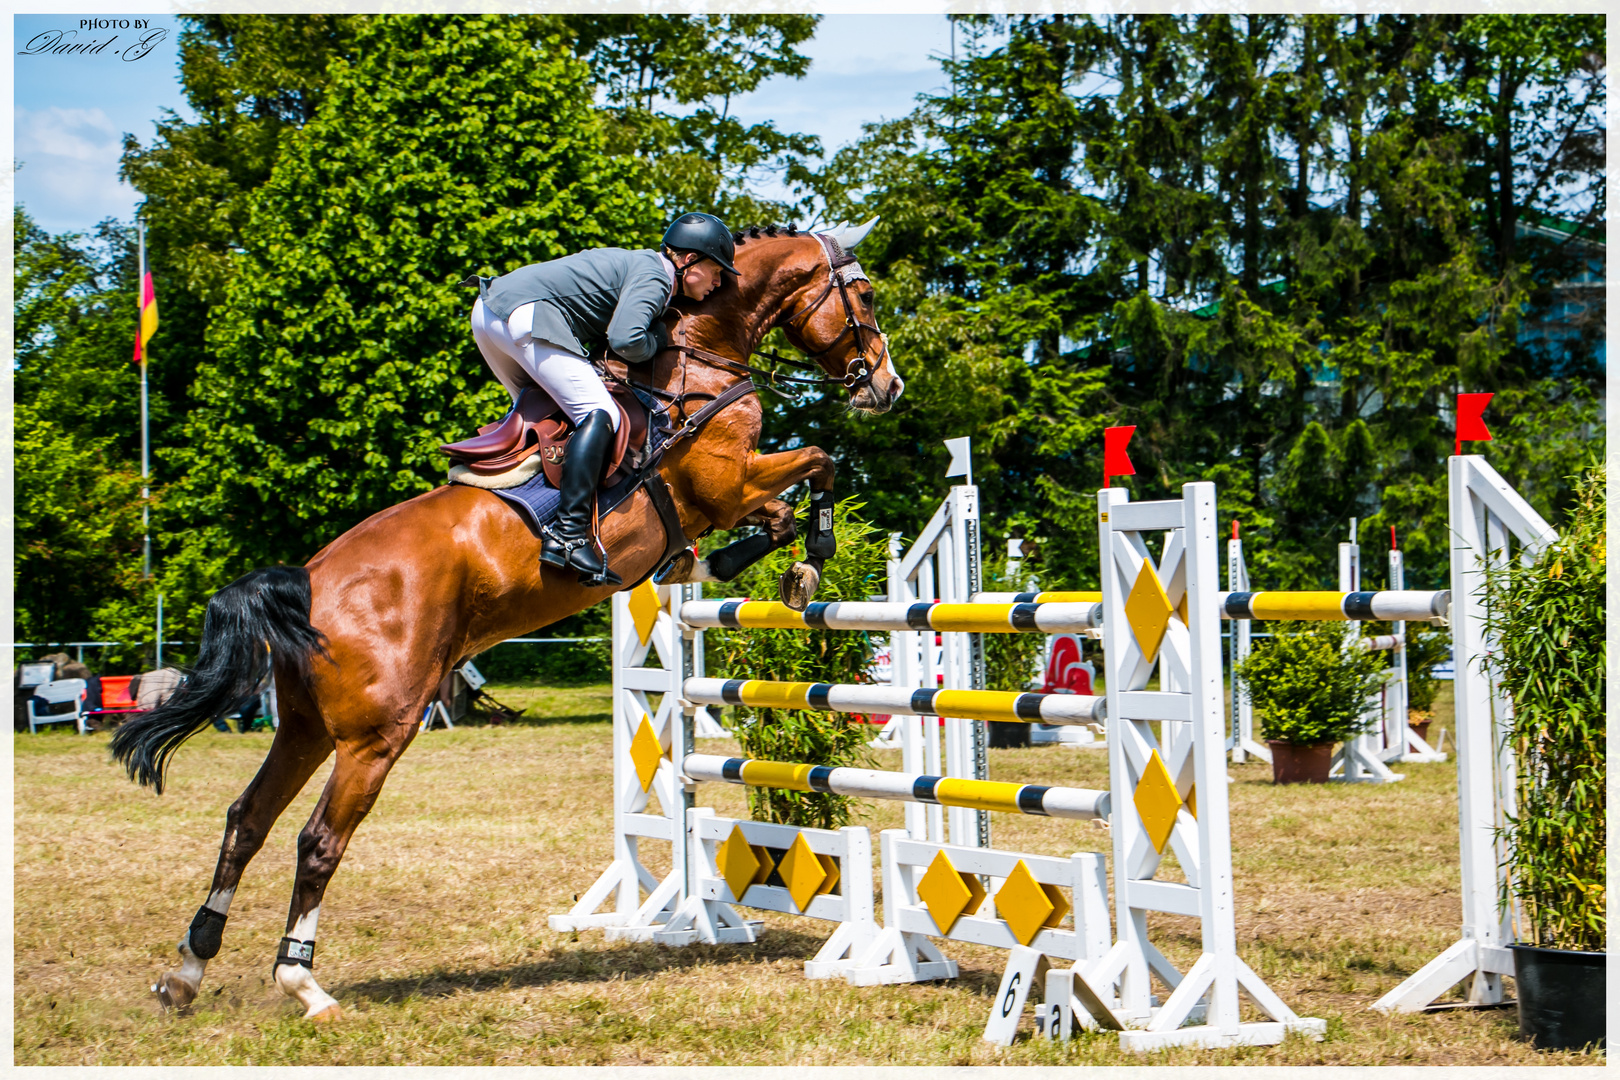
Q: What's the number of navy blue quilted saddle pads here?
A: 1